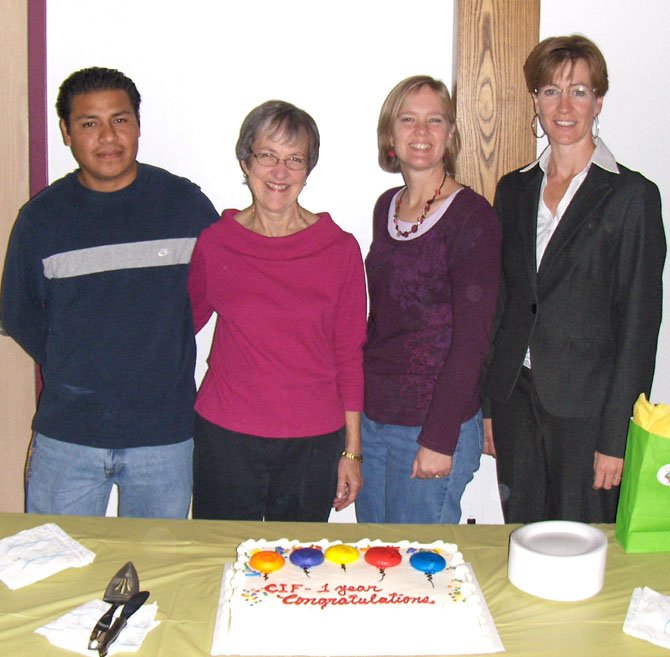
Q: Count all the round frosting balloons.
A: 5